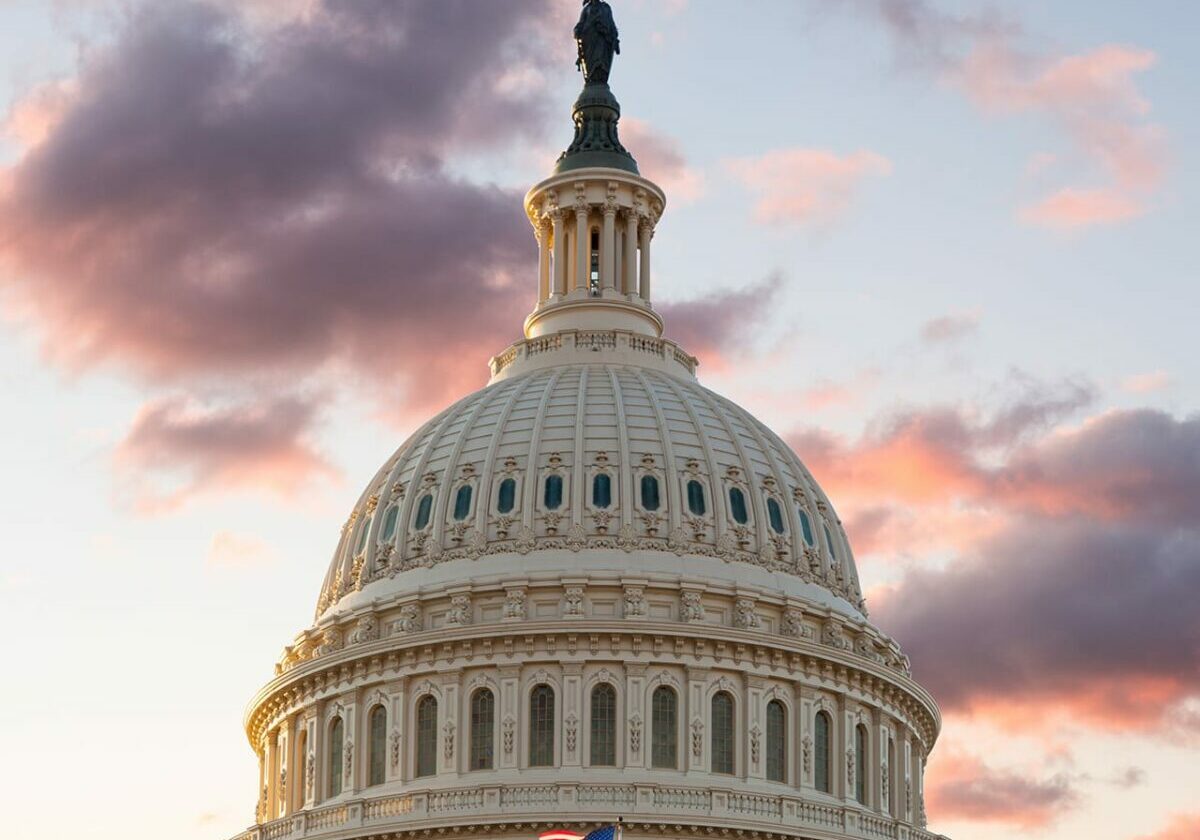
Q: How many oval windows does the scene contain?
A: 13